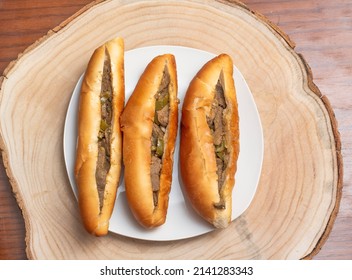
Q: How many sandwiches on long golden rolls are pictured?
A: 3